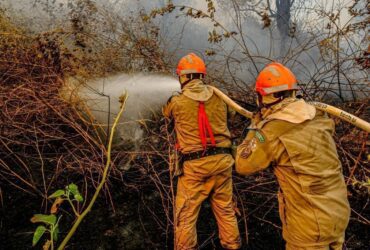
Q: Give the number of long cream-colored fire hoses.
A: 1